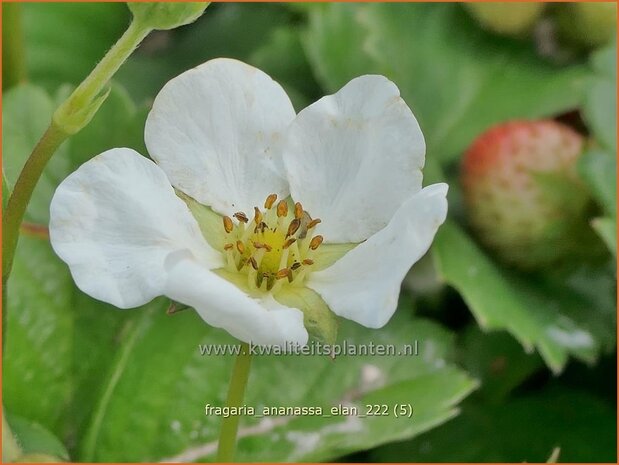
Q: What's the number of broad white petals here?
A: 5